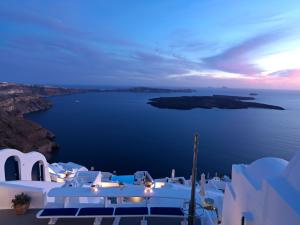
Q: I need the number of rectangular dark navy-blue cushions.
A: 4